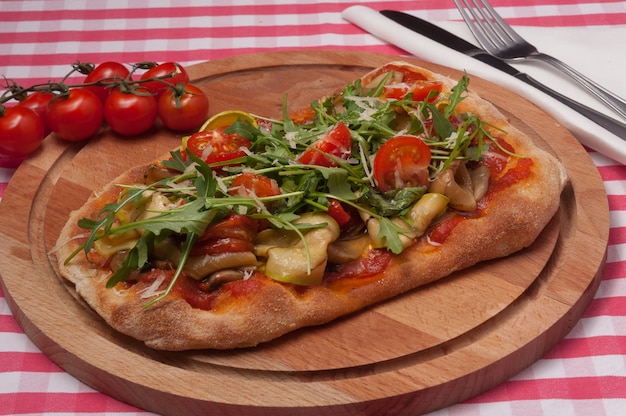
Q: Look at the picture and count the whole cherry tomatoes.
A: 7